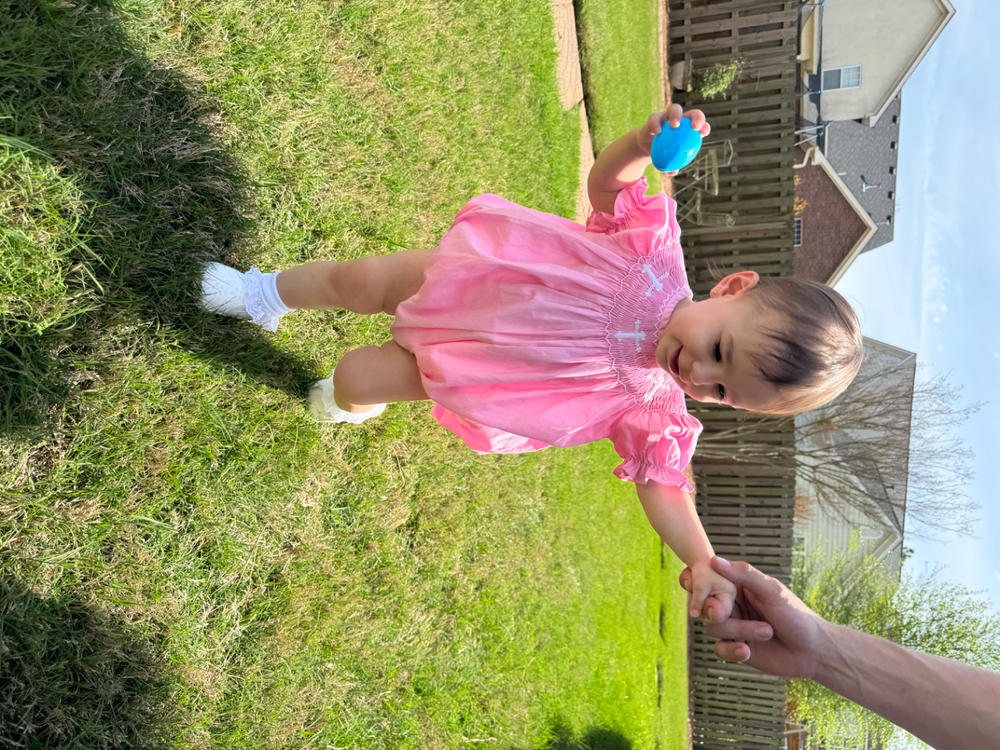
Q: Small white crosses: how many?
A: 3